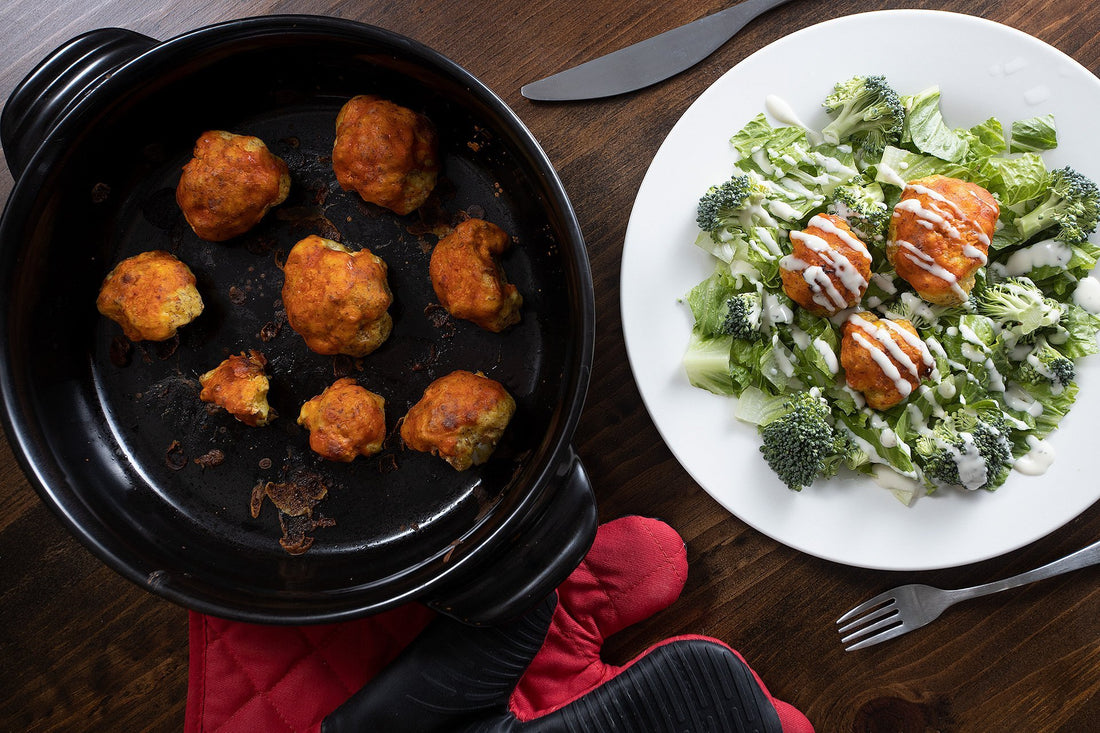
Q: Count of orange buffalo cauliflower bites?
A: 11